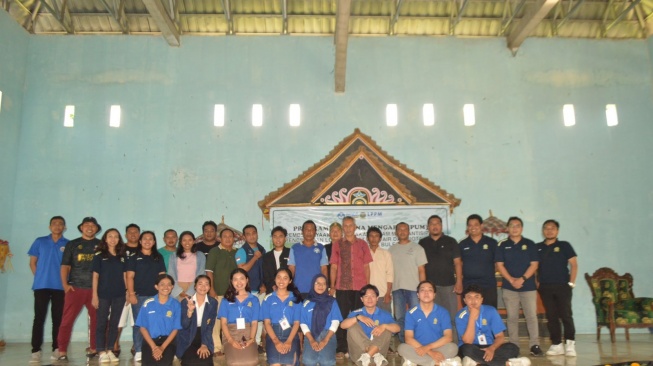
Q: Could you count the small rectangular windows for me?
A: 10